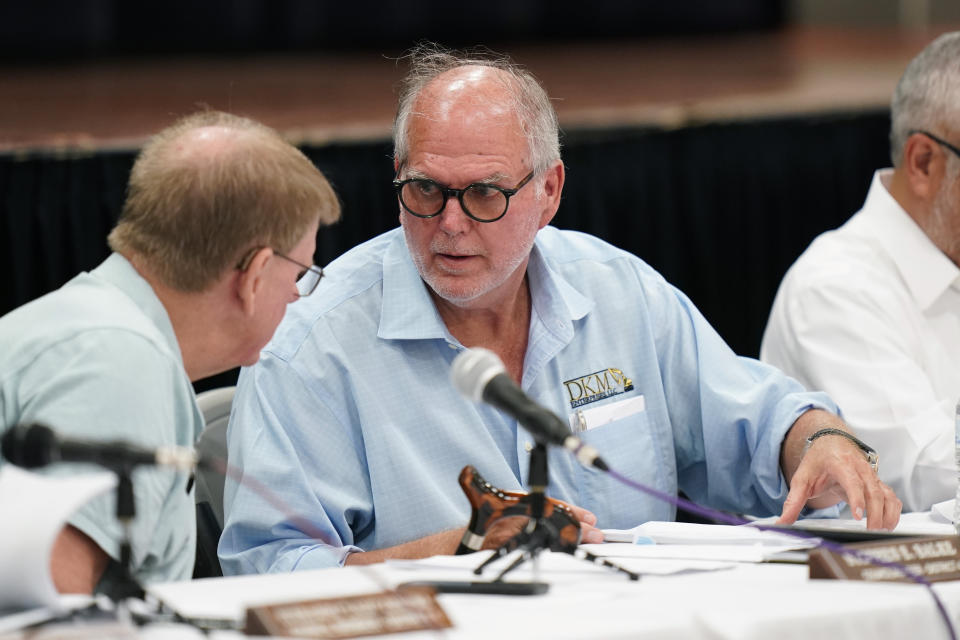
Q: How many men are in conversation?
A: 2